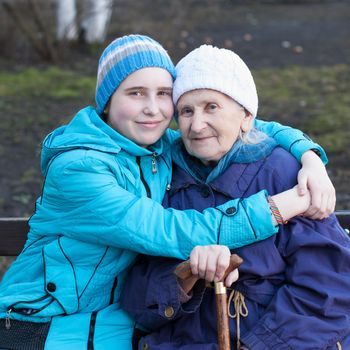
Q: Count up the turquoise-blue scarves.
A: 1